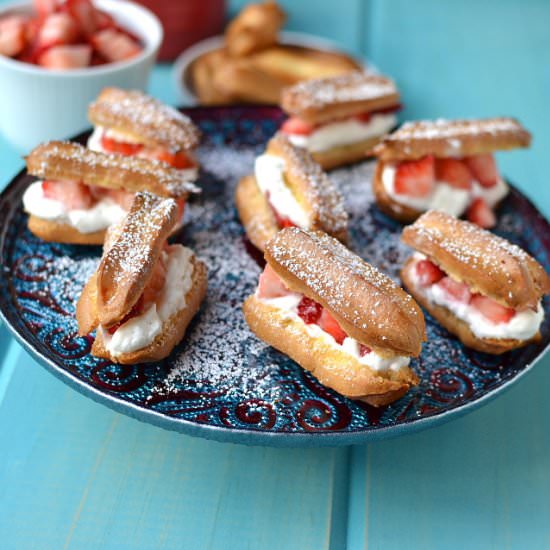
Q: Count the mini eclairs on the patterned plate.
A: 8